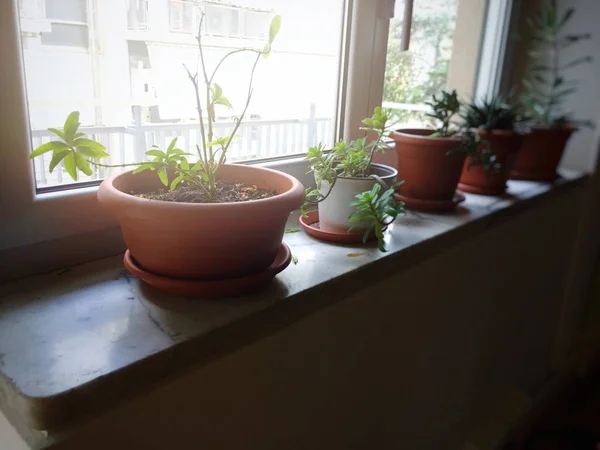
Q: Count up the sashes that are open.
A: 0